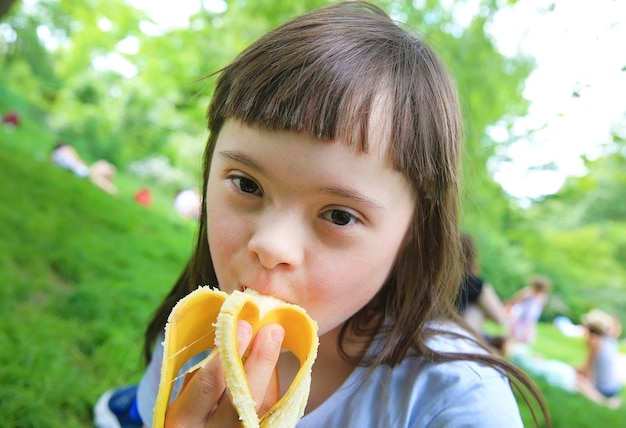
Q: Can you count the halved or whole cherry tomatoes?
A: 0